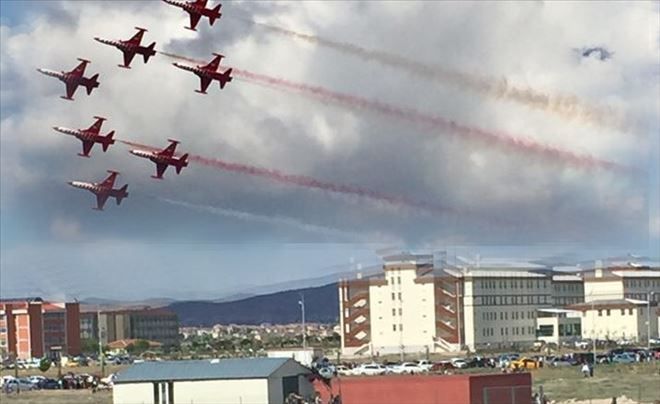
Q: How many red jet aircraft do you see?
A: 7